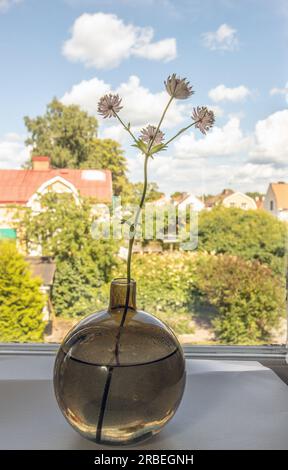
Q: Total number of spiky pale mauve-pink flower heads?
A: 4